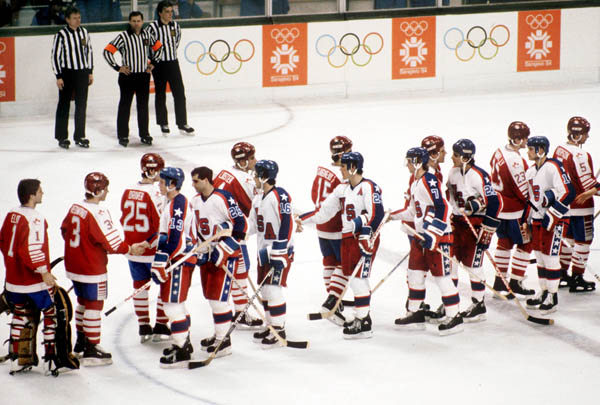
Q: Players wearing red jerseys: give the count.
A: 8